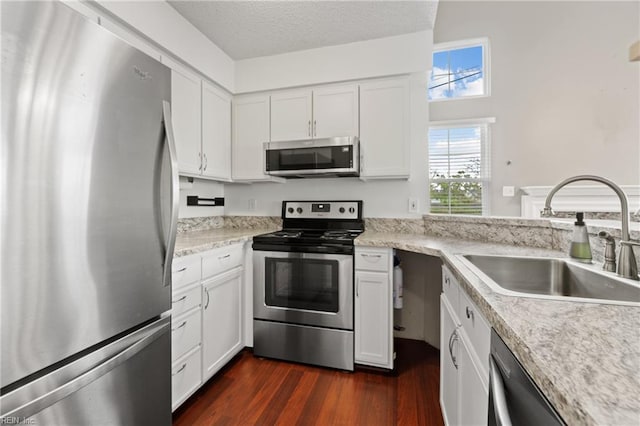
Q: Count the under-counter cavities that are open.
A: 1